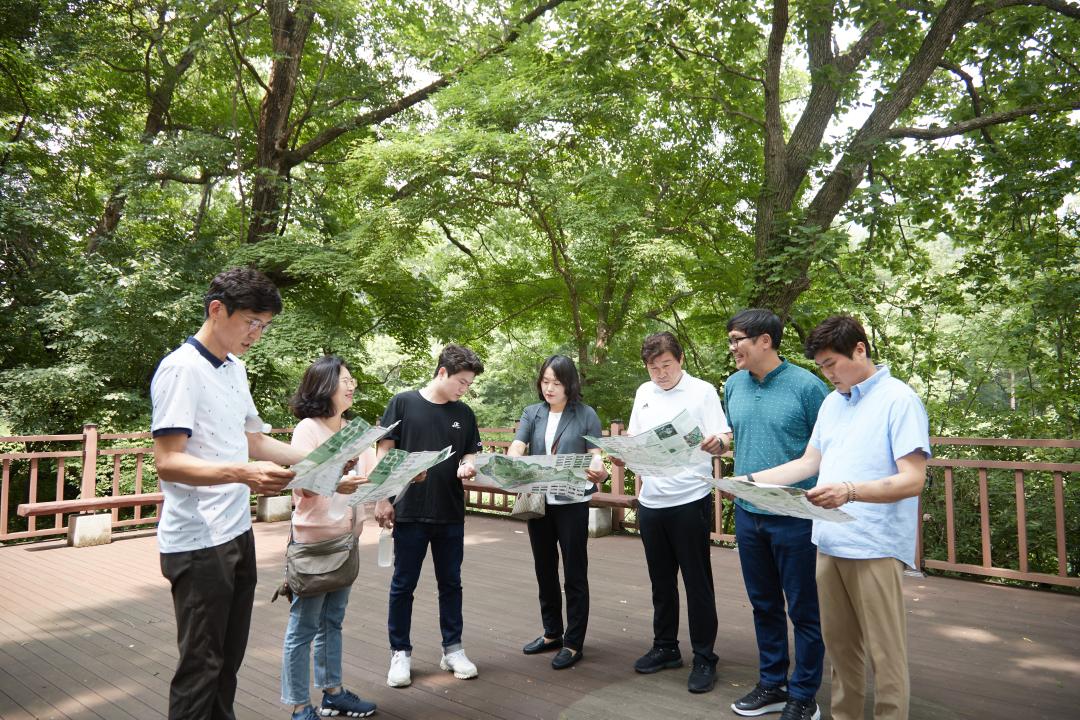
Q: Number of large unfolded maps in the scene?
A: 5